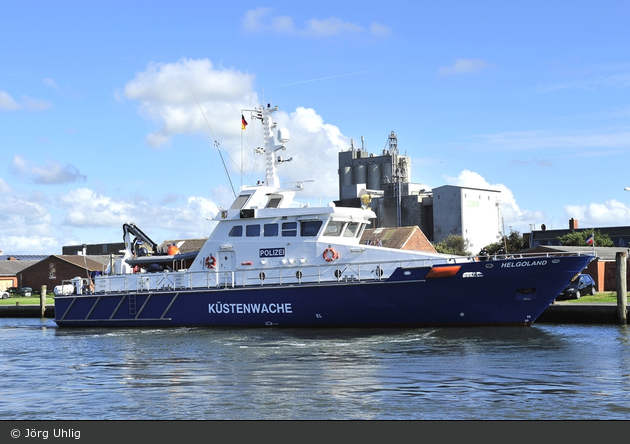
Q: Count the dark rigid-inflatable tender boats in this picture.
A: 1